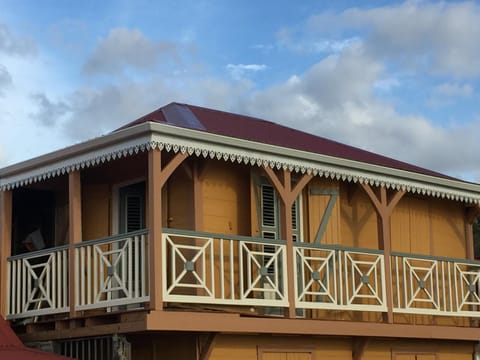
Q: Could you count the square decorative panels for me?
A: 8